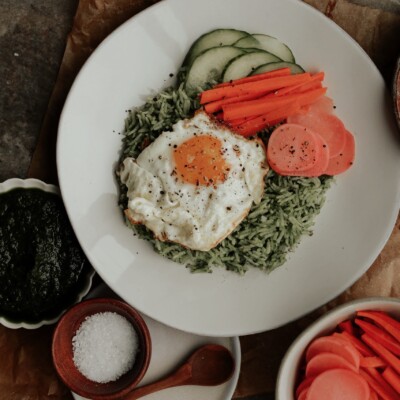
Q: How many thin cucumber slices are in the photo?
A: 5